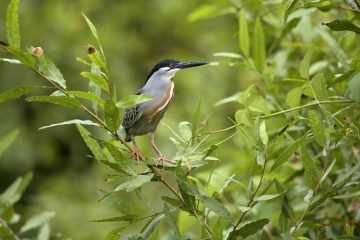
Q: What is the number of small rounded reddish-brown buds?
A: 2